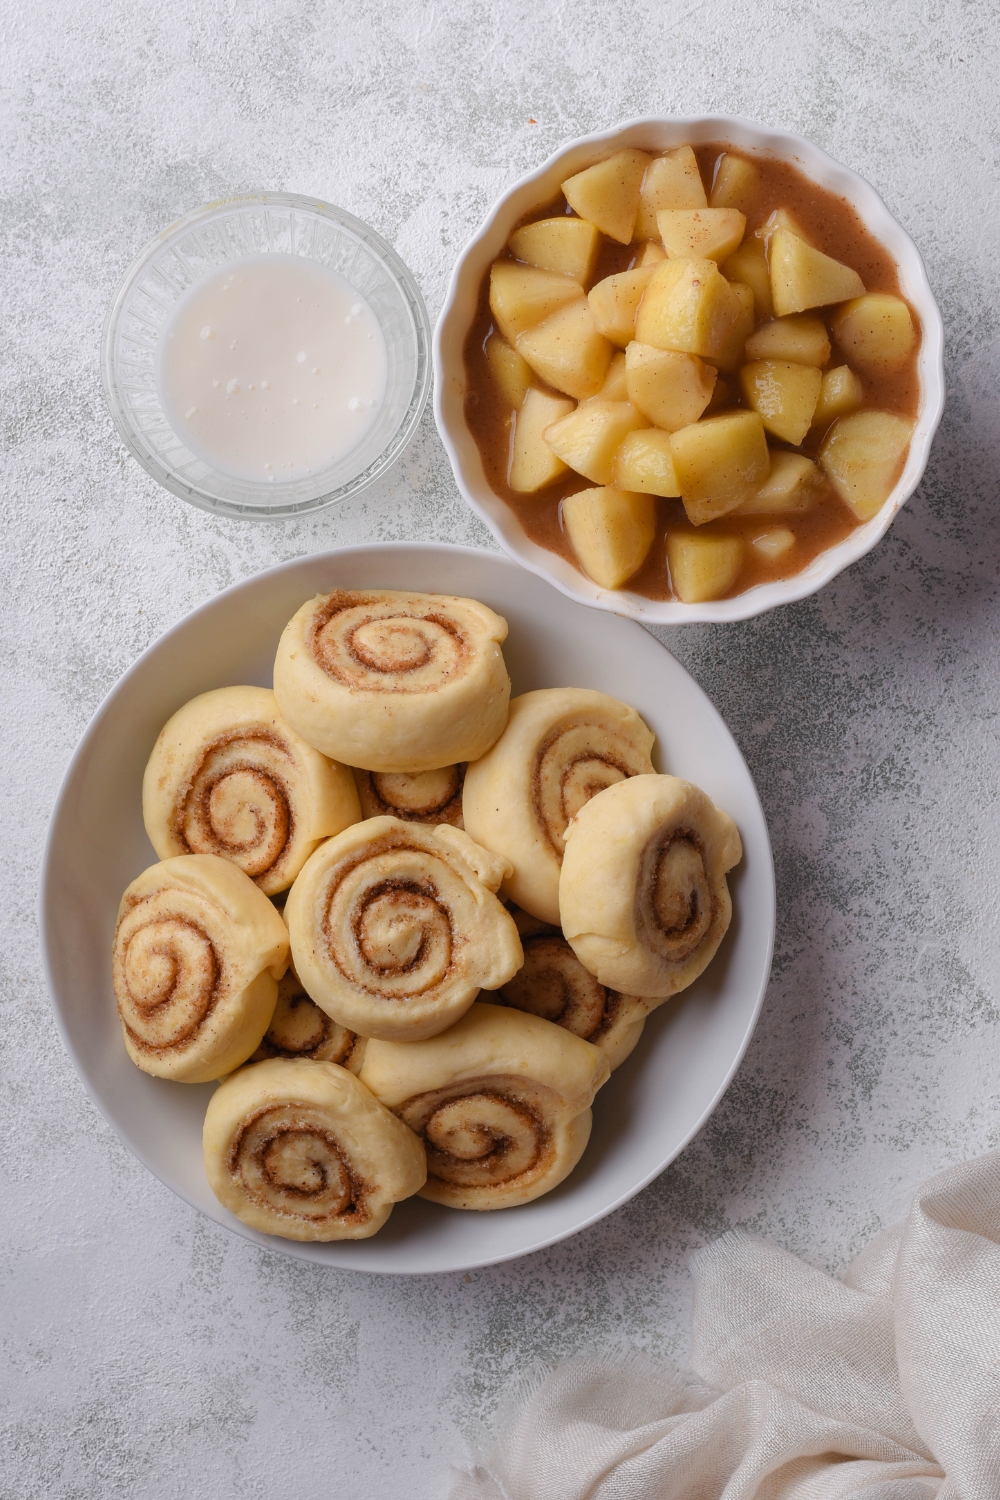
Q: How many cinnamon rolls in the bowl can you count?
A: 11